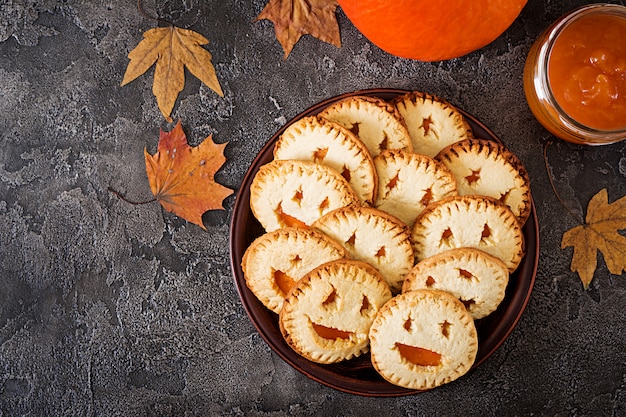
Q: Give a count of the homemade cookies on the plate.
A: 12